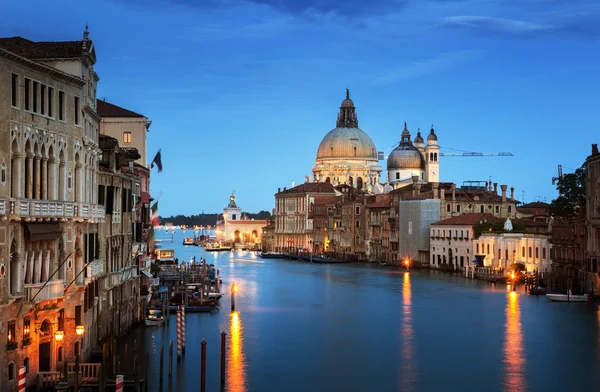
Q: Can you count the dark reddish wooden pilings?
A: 2